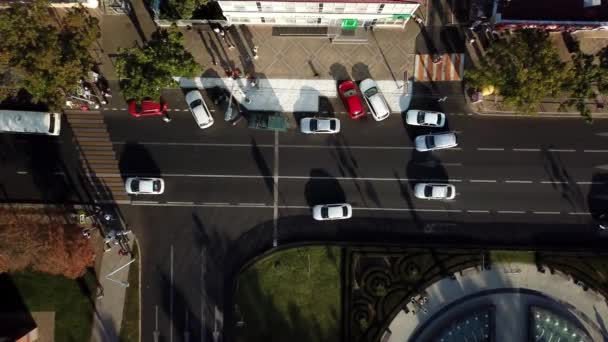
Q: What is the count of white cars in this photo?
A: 8